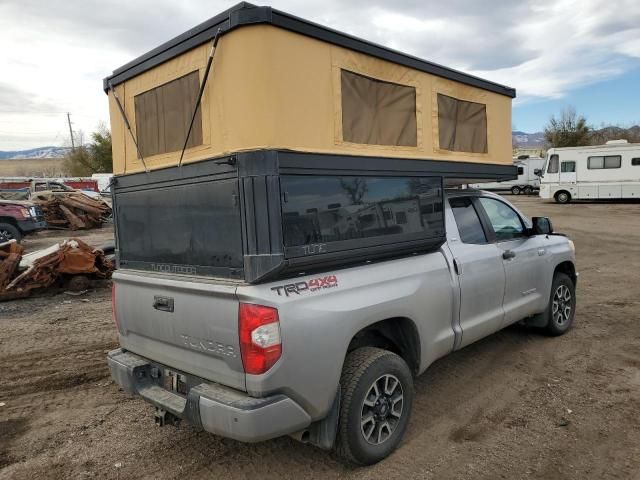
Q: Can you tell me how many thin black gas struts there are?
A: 2